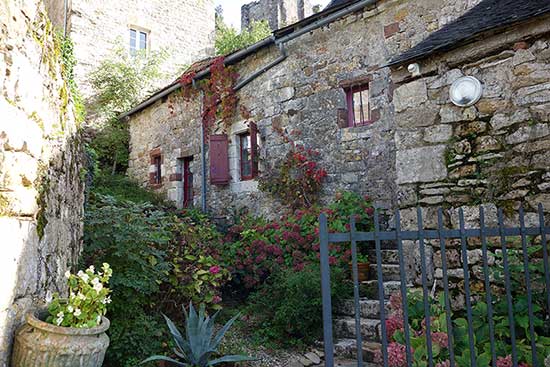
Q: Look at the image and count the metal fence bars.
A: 11